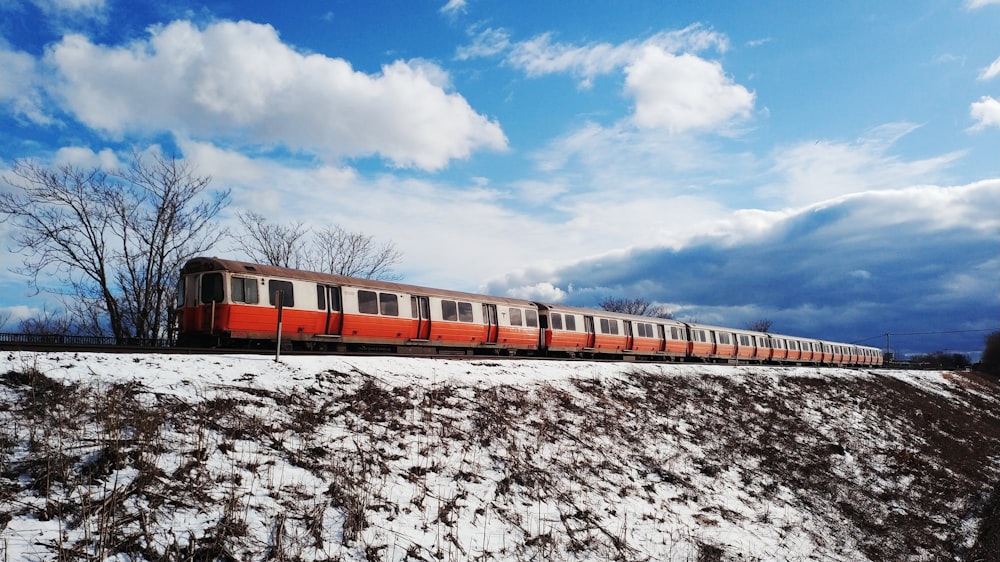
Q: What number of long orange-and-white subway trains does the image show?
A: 1